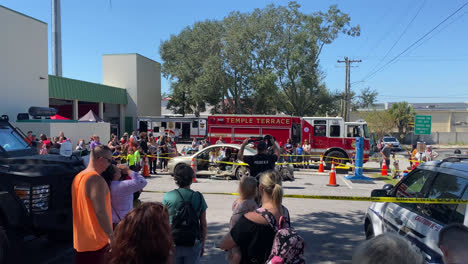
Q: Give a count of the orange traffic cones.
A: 5